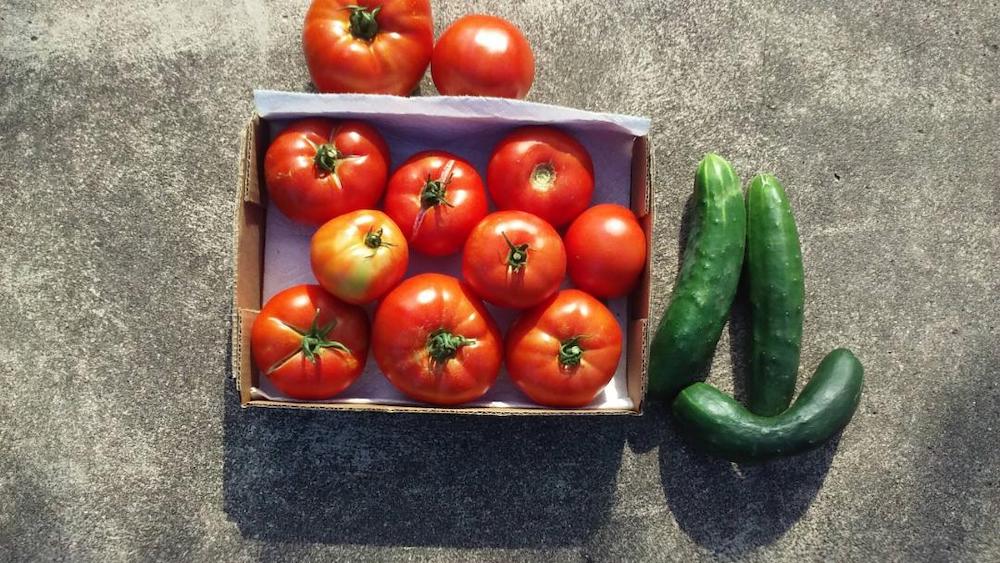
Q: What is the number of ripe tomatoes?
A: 10